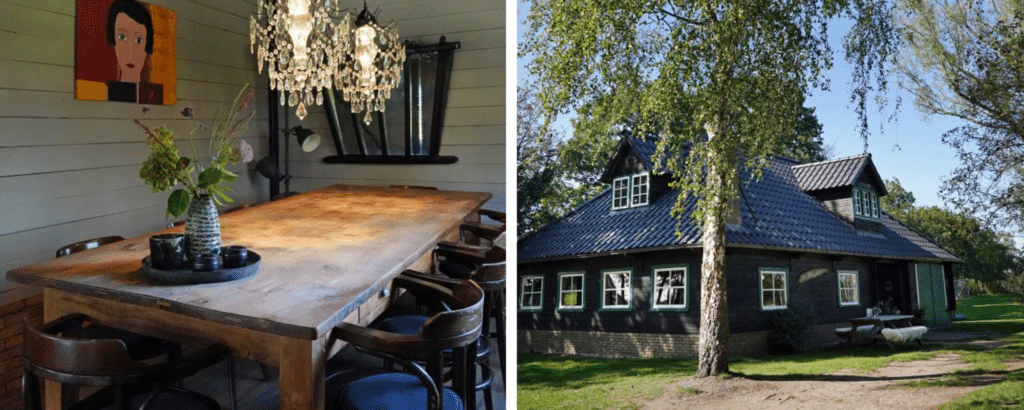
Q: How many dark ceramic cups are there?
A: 3